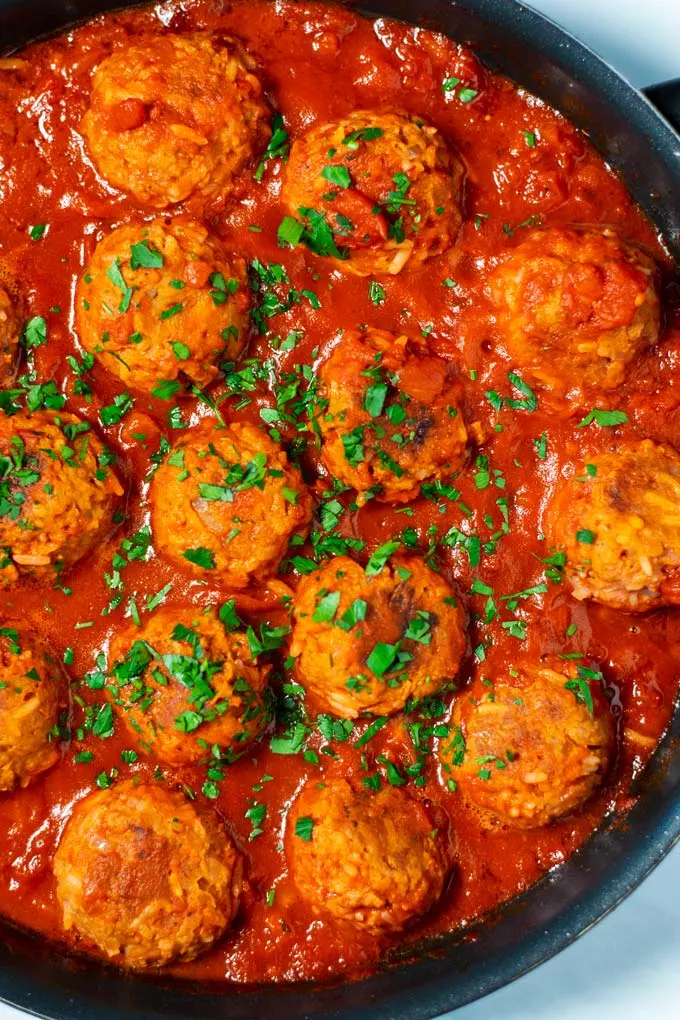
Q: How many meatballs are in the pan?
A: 15